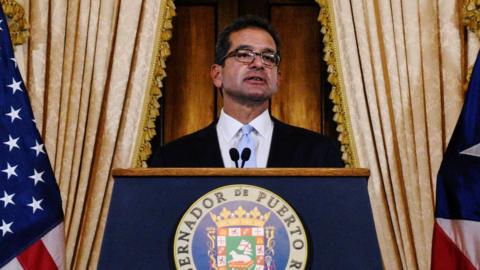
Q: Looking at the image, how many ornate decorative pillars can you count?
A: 0